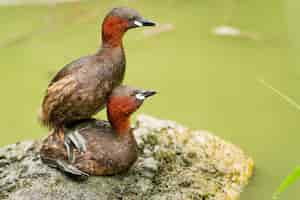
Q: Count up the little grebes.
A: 2